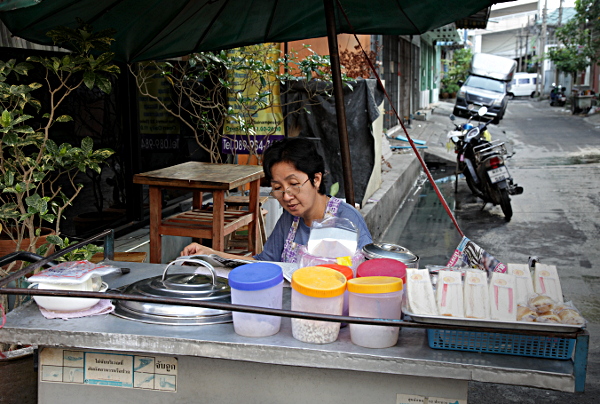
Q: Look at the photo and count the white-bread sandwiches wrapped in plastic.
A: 6